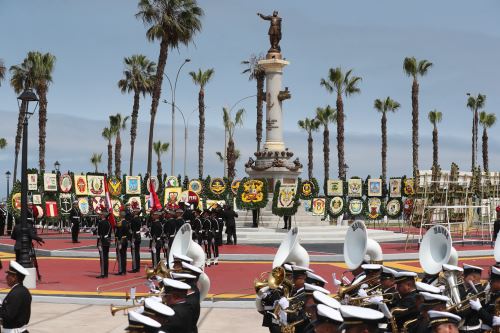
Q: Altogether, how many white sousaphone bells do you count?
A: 5